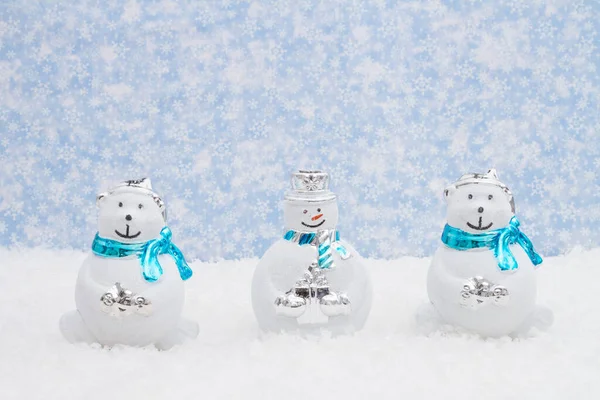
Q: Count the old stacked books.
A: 0